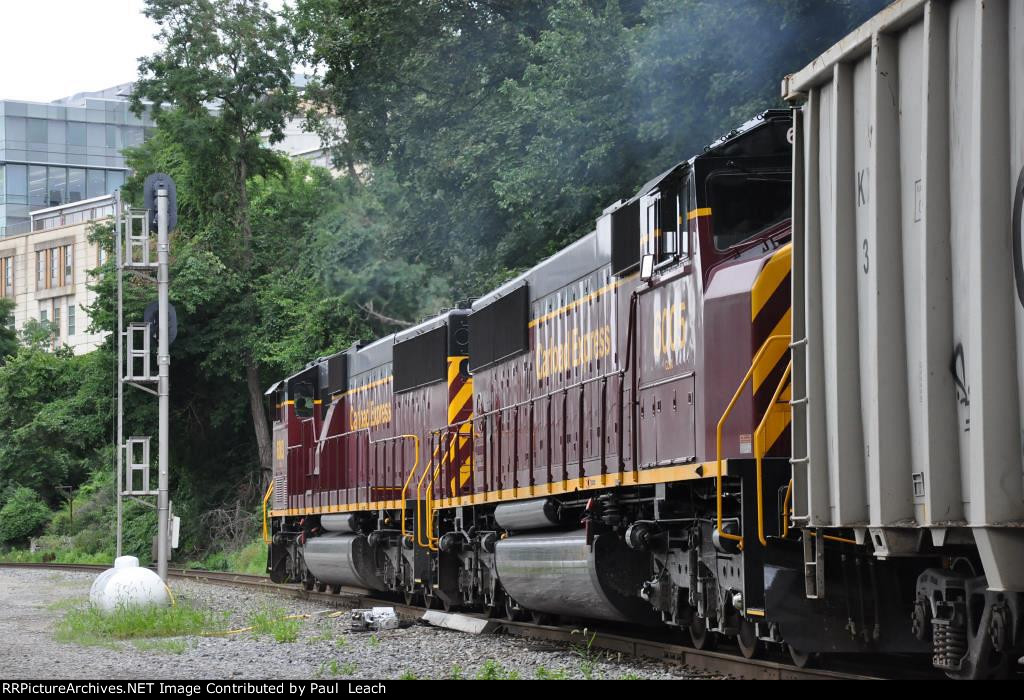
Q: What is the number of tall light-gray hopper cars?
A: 1